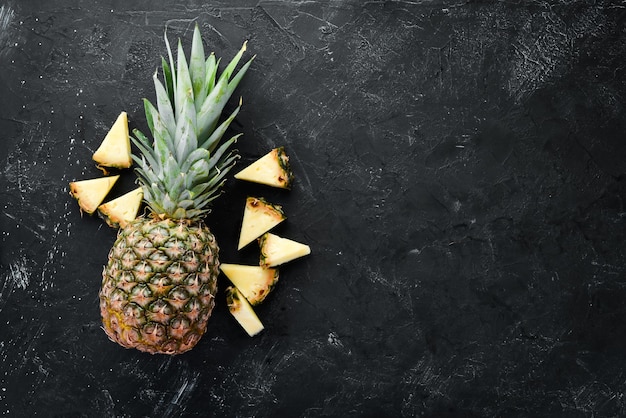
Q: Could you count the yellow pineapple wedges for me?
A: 8